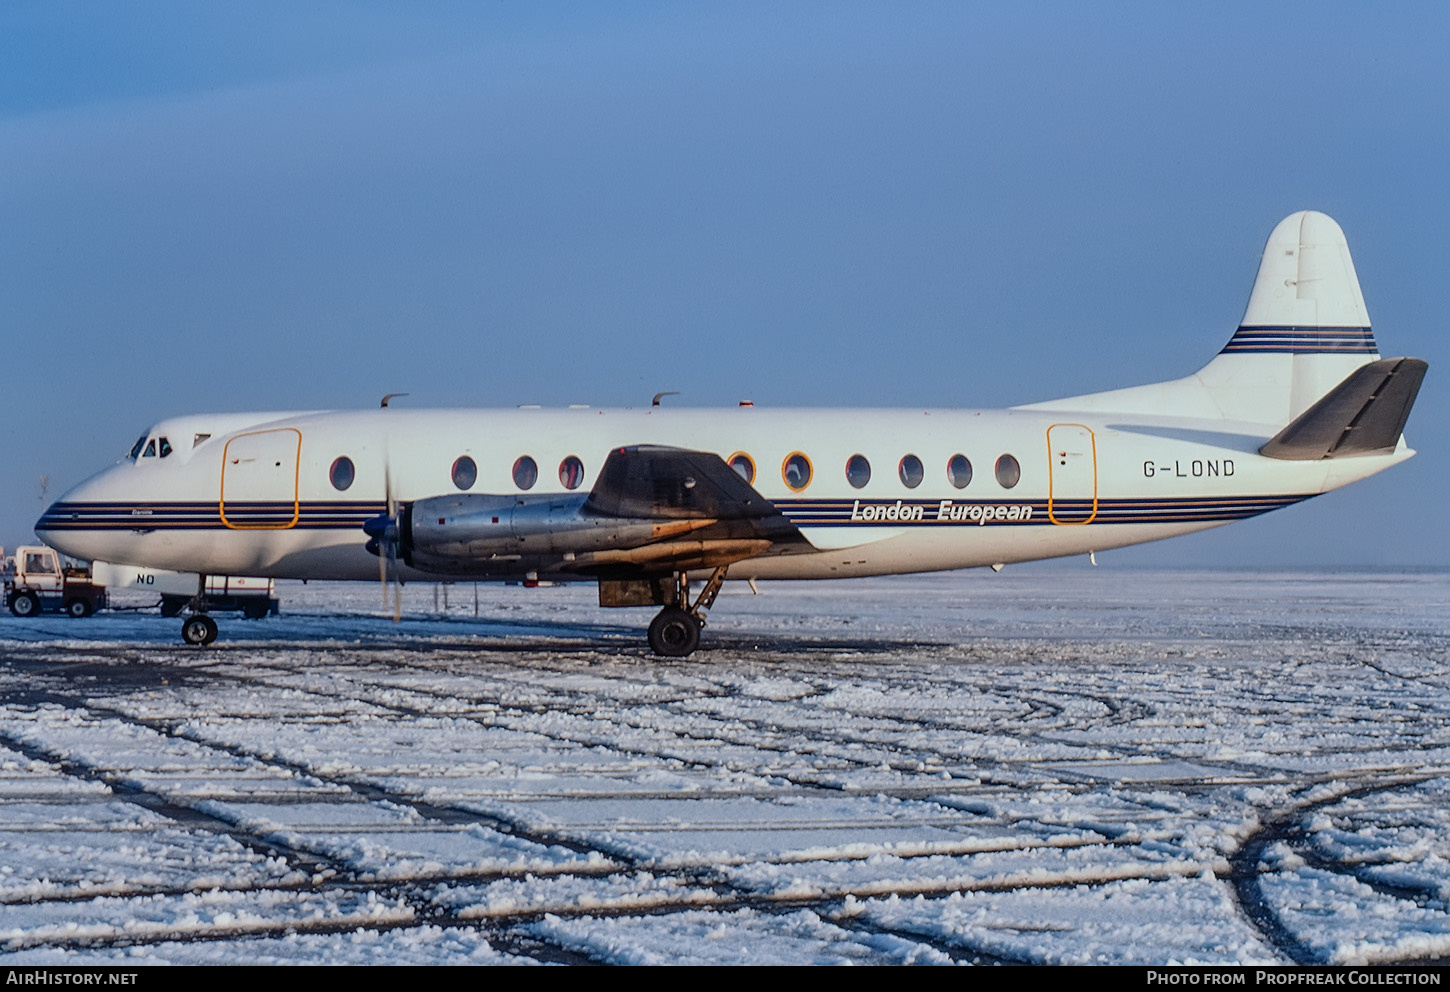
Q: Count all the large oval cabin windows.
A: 10